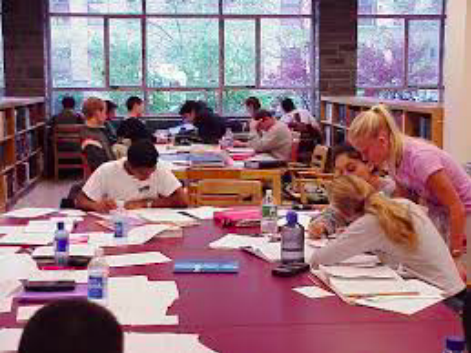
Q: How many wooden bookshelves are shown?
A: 2